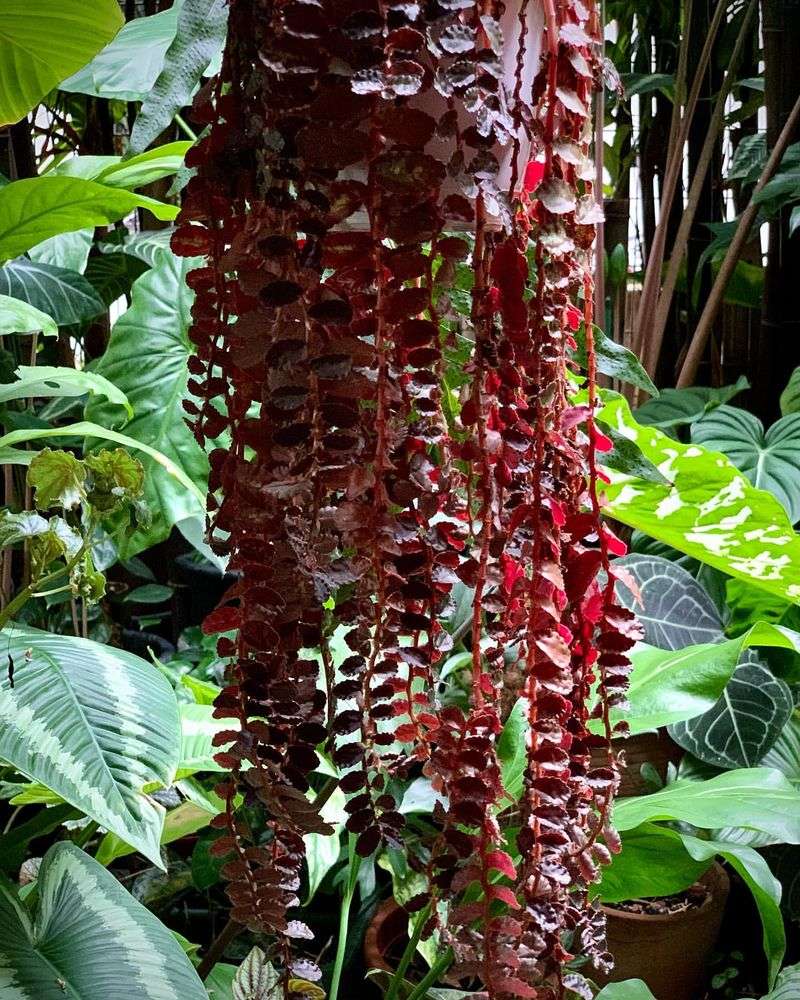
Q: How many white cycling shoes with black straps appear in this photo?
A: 0